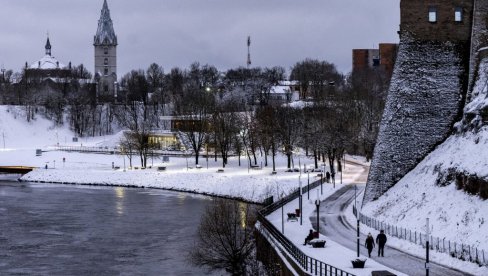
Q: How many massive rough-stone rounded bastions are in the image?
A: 1